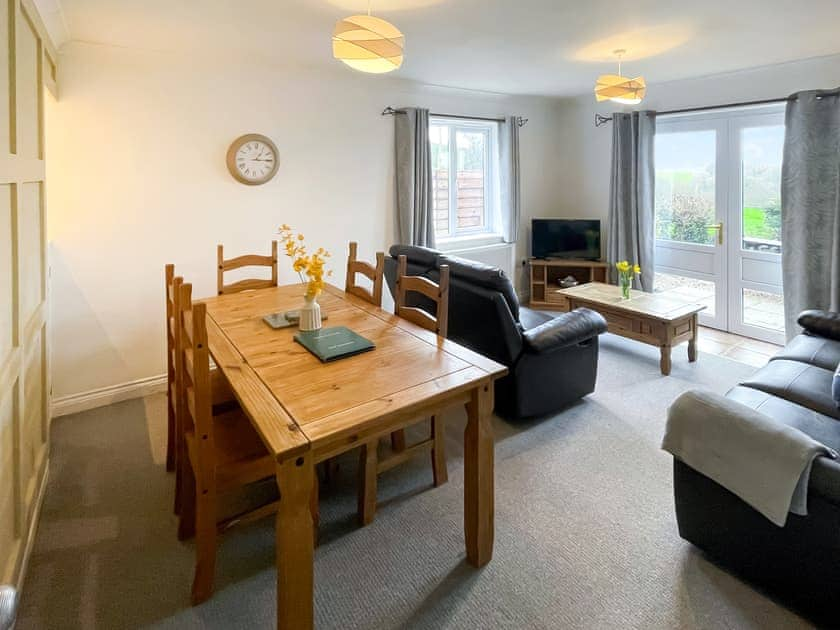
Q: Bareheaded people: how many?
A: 0